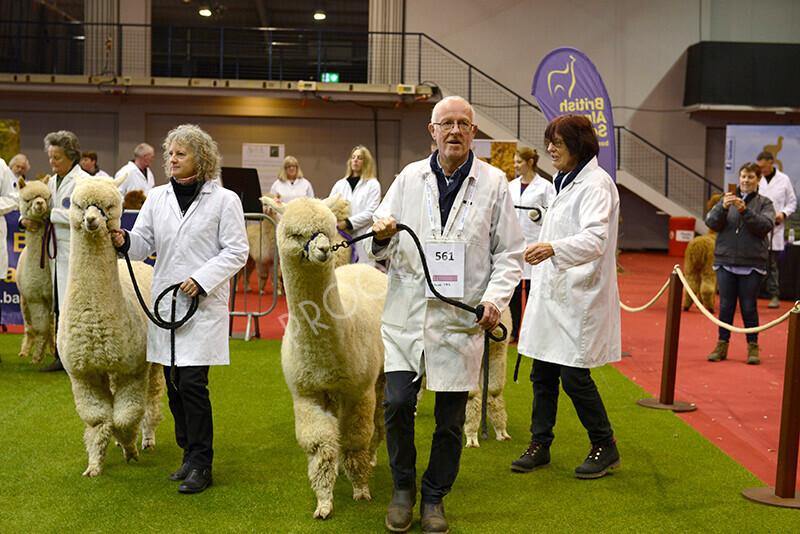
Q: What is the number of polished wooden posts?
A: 2